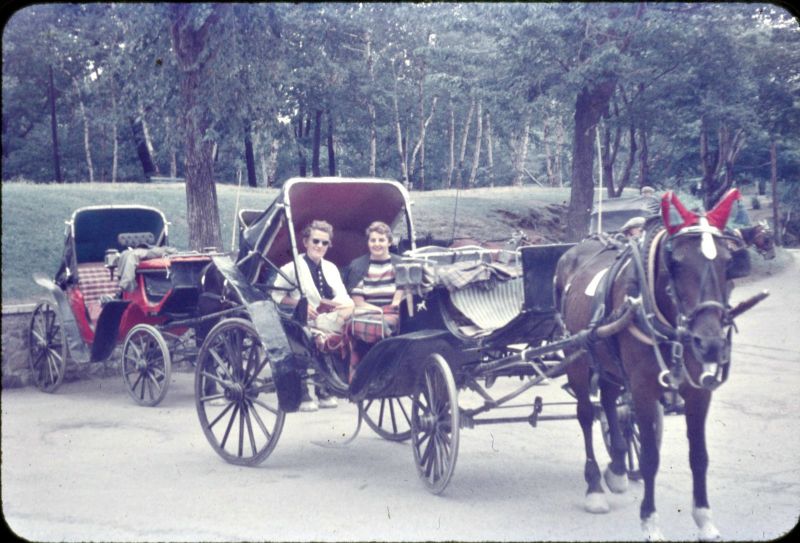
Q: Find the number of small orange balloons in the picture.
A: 0